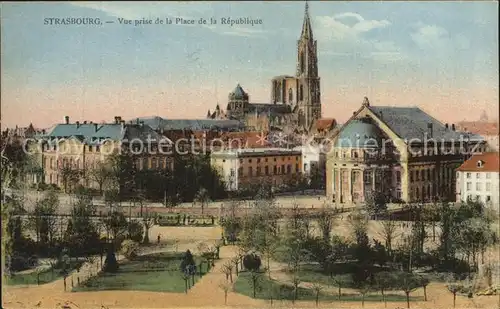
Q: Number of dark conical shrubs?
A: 2